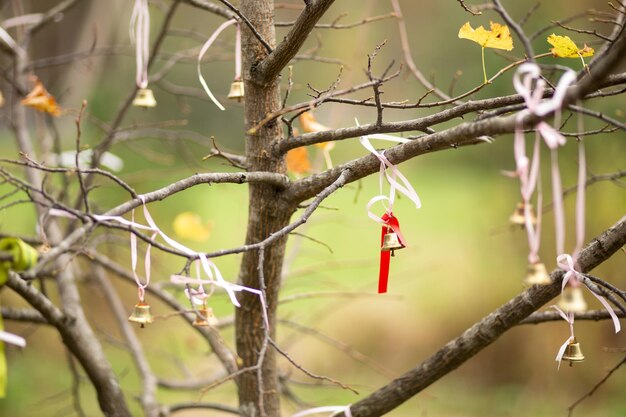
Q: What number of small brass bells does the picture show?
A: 9